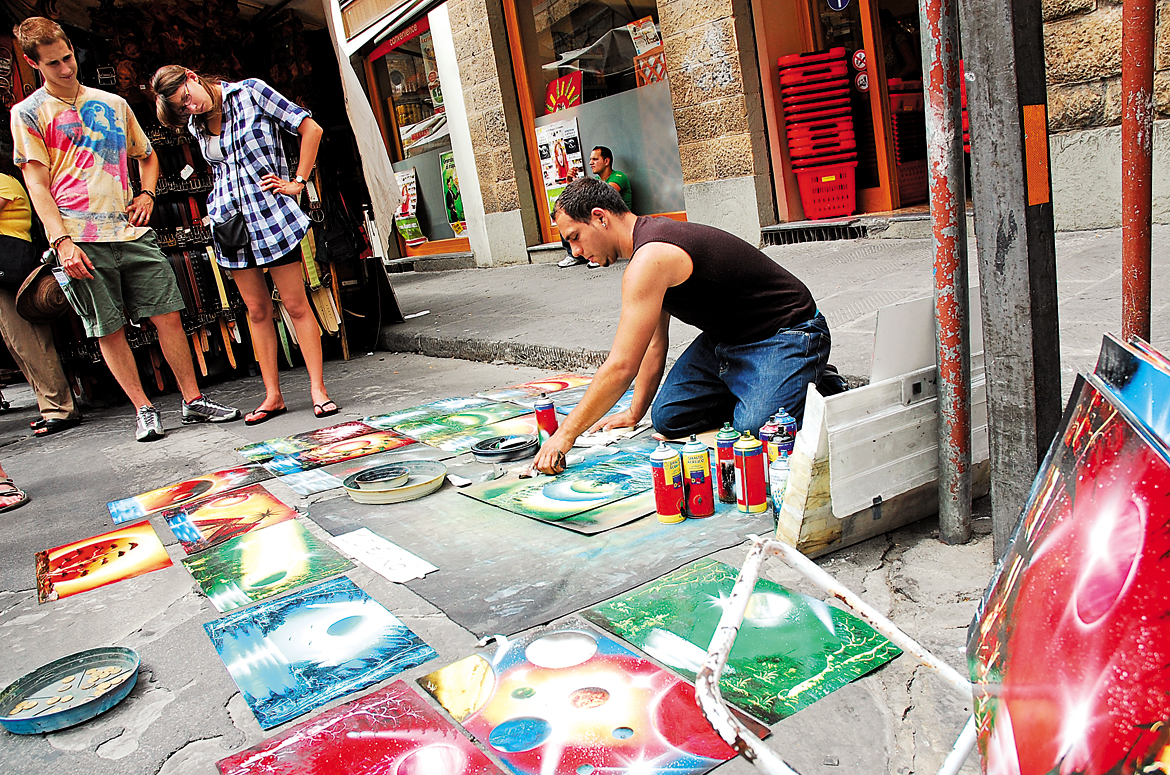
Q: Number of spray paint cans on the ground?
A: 9